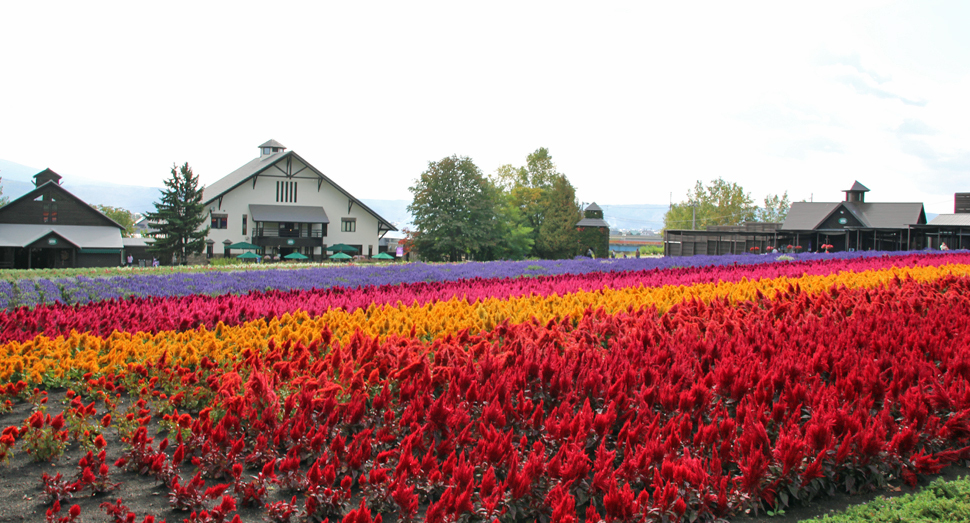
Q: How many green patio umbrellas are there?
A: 6